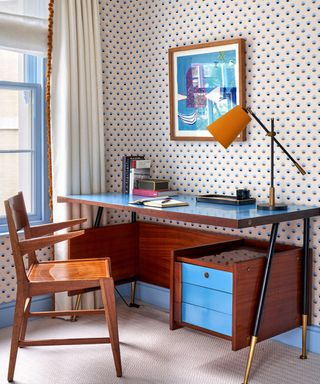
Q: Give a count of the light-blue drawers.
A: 3